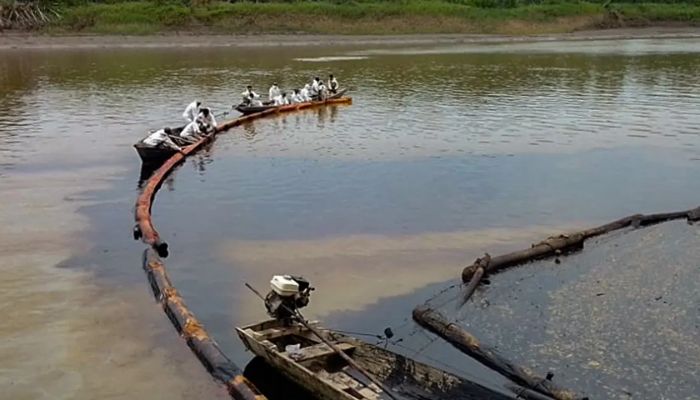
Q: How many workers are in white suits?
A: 13